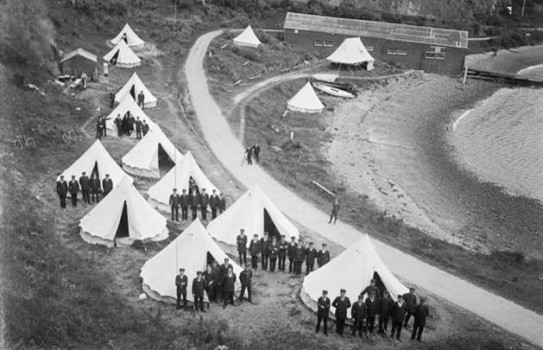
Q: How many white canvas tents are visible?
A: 14